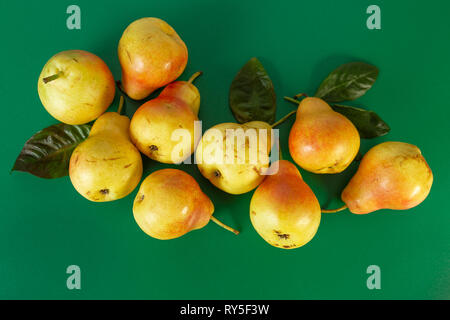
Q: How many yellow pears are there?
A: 9